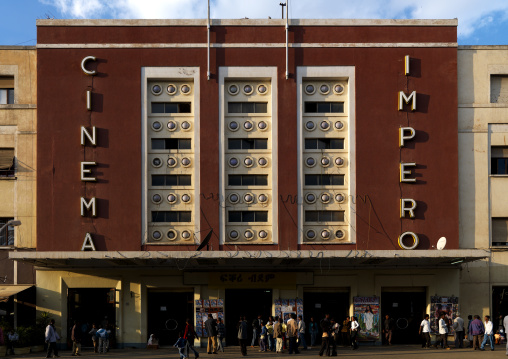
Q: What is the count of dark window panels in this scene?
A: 12